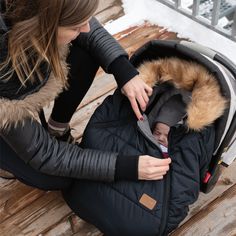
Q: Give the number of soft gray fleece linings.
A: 1